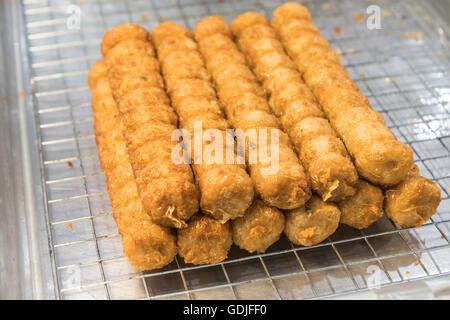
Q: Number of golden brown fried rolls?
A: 11